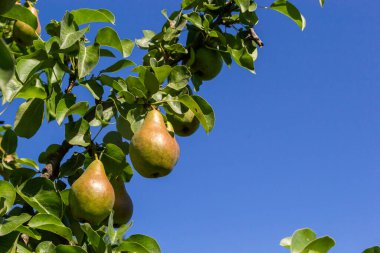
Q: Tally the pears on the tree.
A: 6